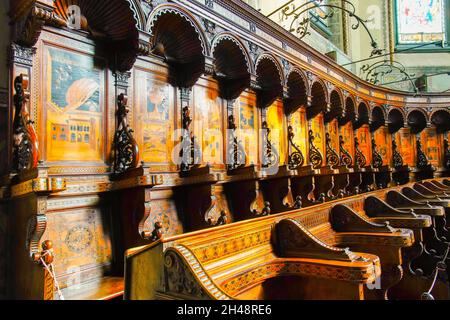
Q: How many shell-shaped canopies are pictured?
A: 13